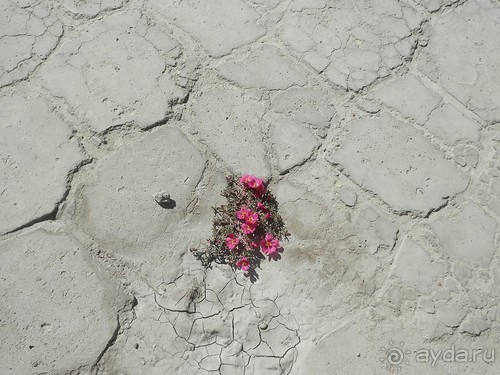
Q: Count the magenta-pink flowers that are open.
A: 8